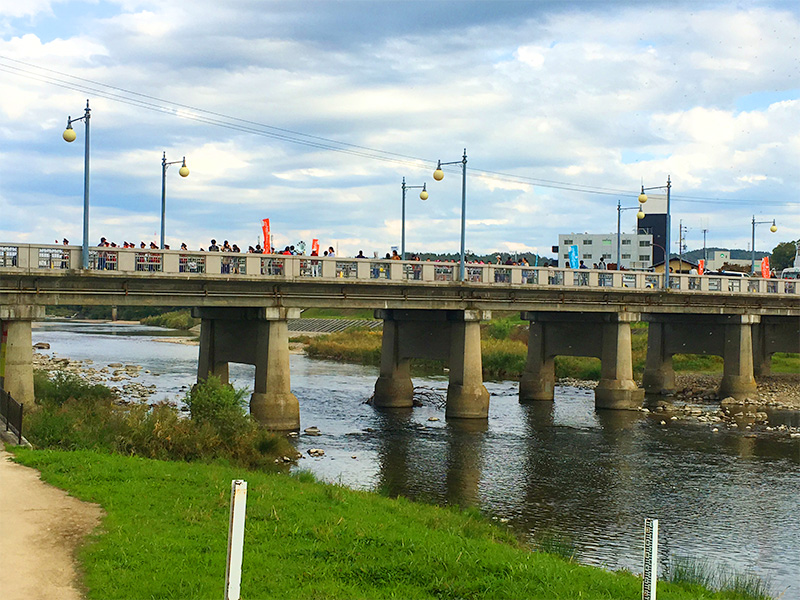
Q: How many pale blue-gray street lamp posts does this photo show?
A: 7